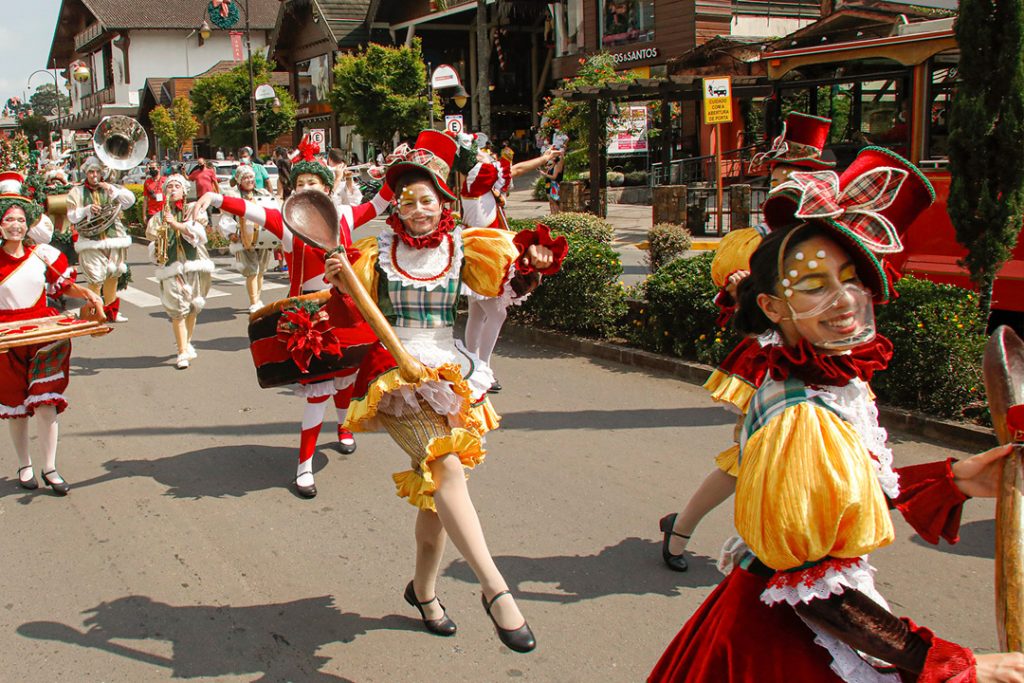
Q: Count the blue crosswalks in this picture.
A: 0